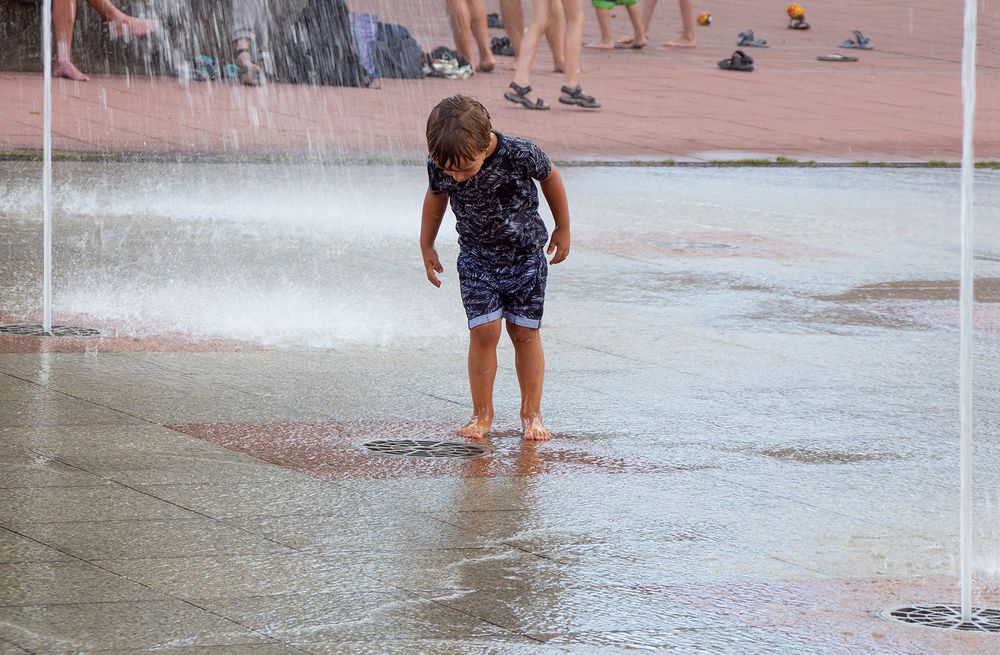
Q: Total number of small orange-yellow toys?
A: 2